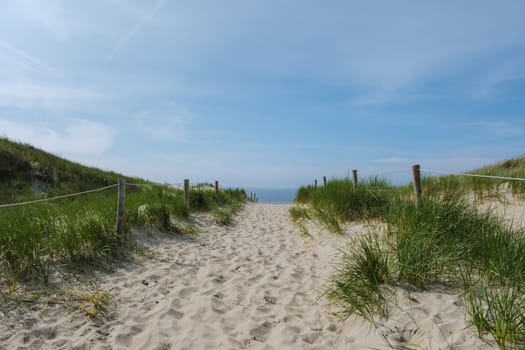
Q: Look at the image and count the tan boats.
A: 0